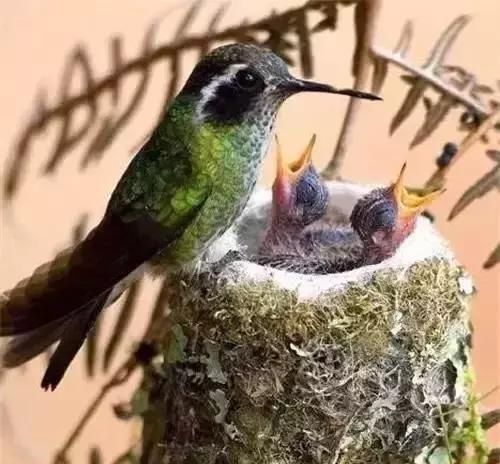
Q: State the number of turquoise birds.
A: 0